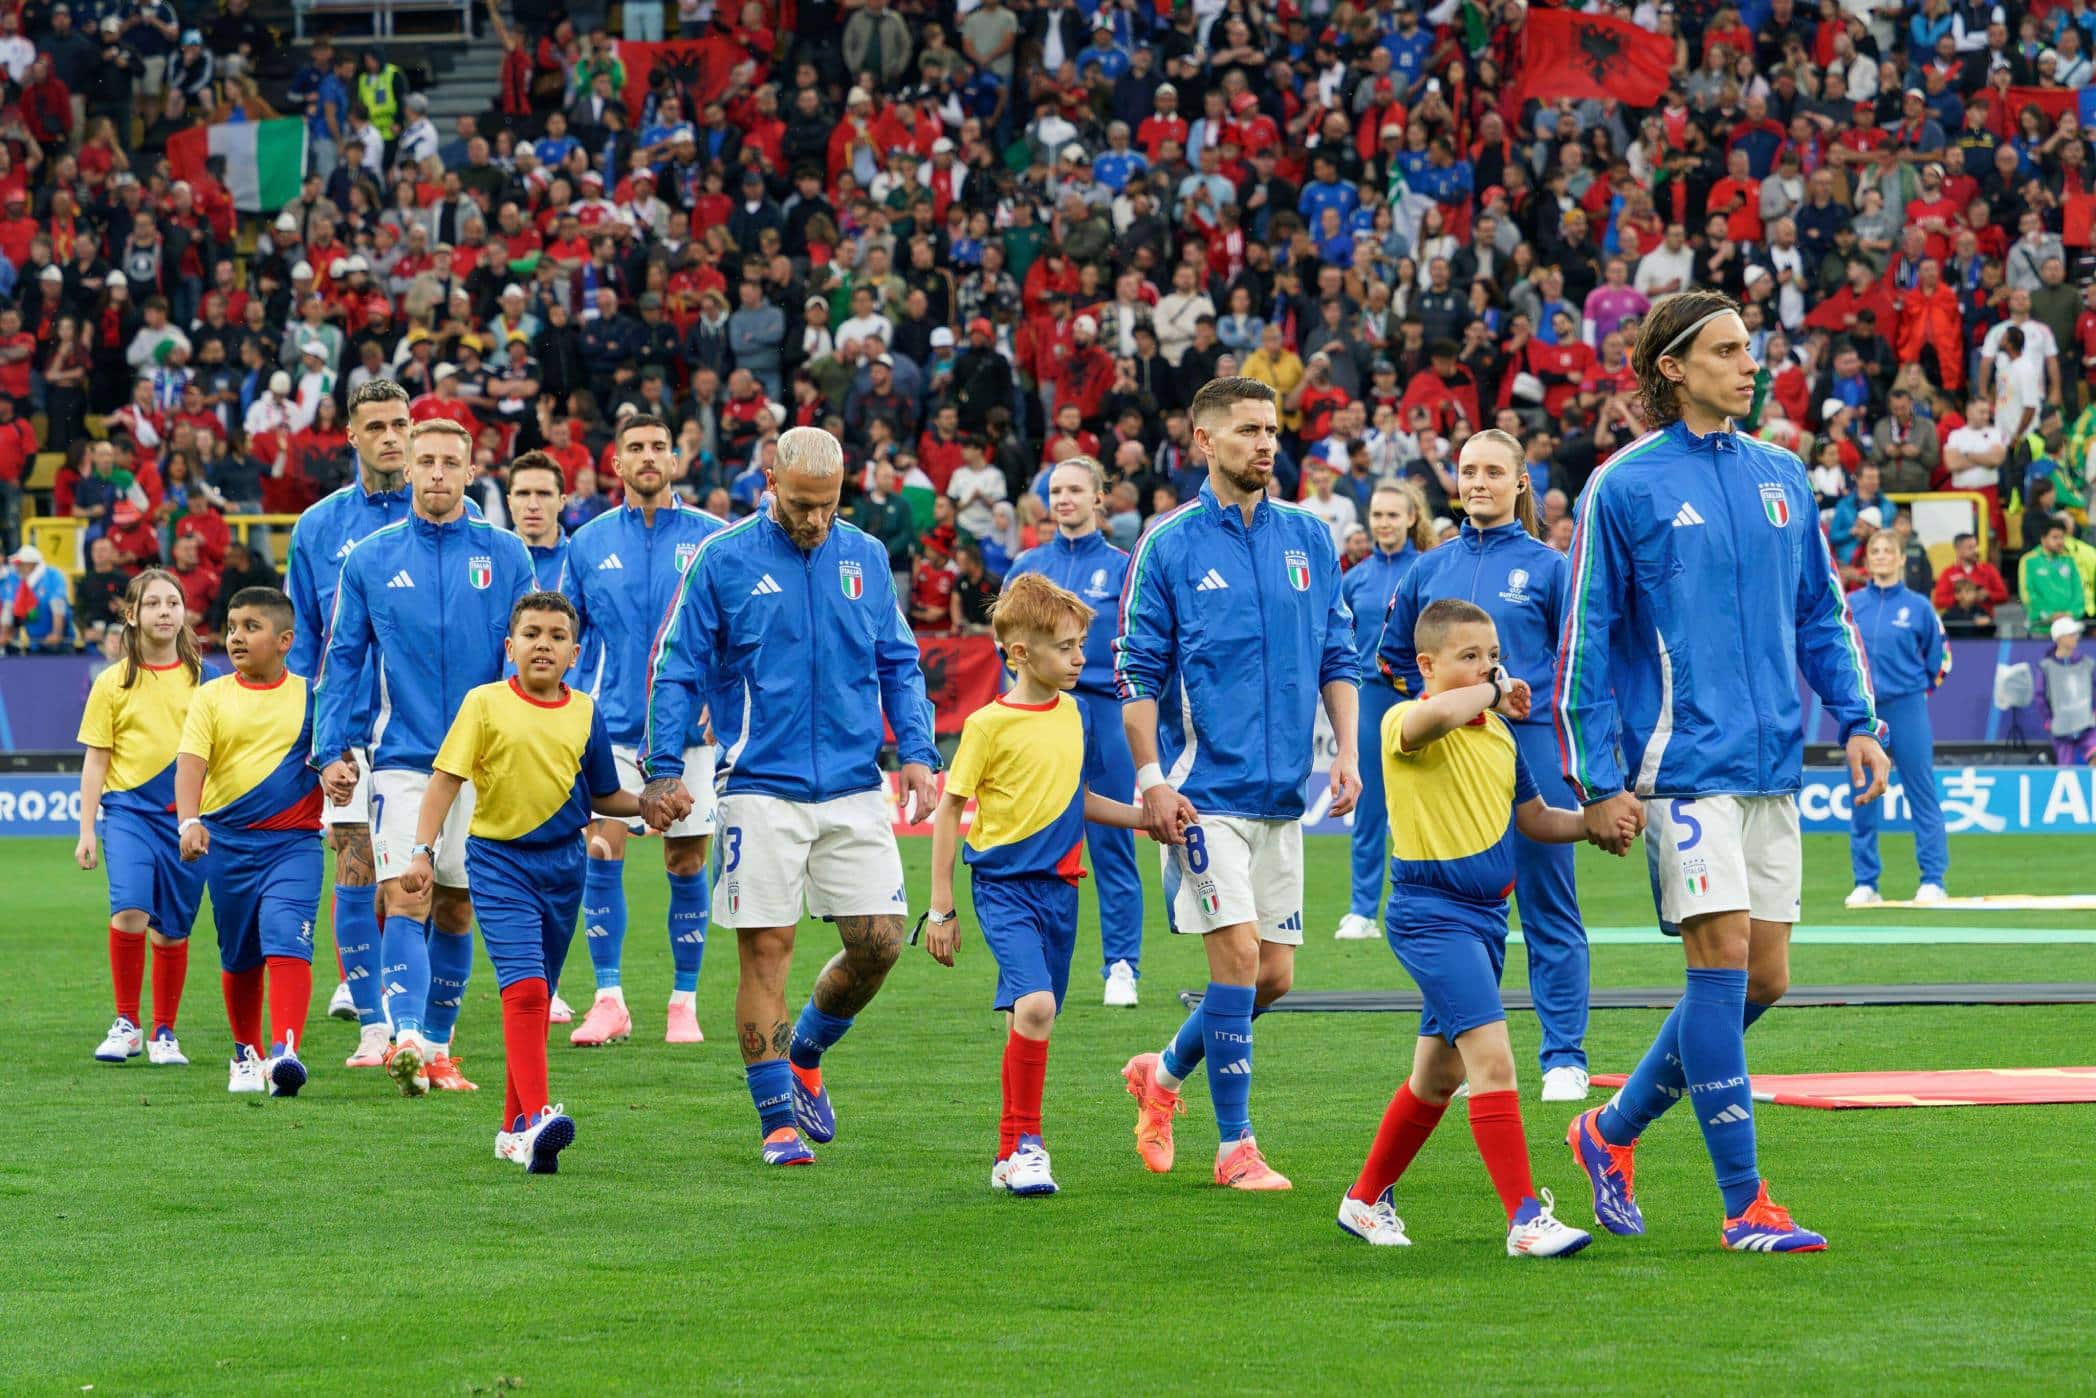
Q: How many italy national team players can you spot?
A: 7